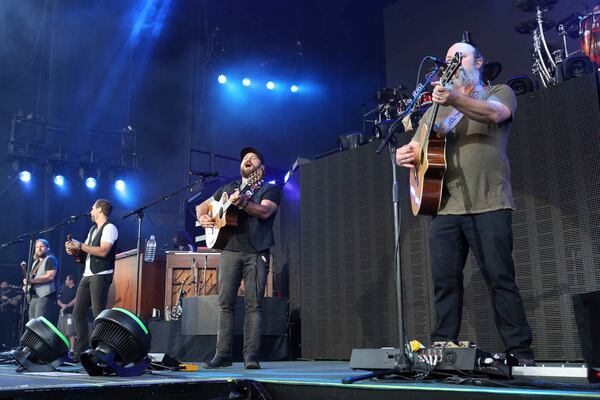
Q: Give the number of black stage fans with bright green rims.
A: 2